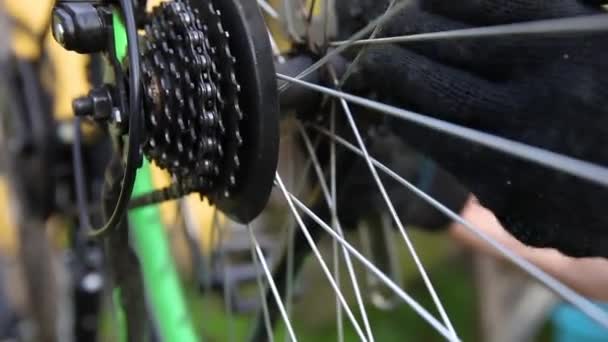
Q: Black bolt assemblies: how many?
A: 2